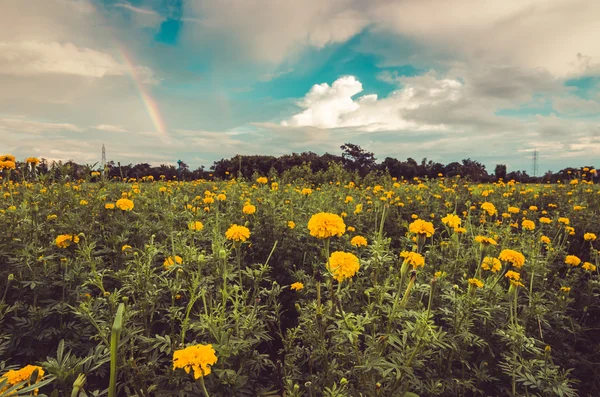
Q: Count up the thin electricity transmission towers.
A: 2